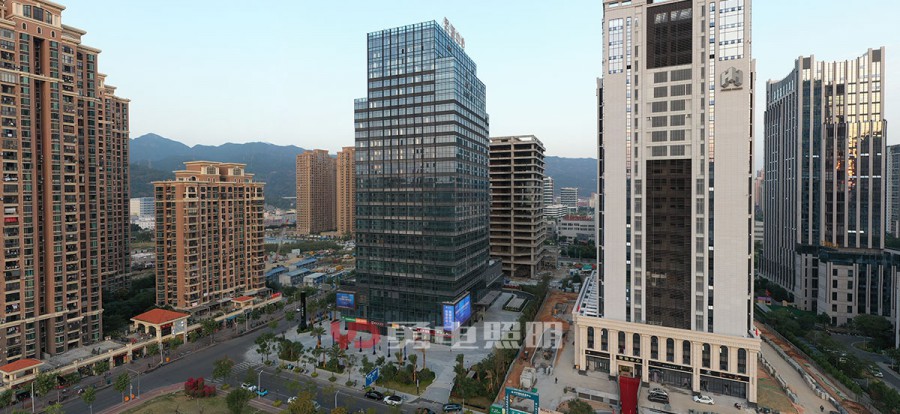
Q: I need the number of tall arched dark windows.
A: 10